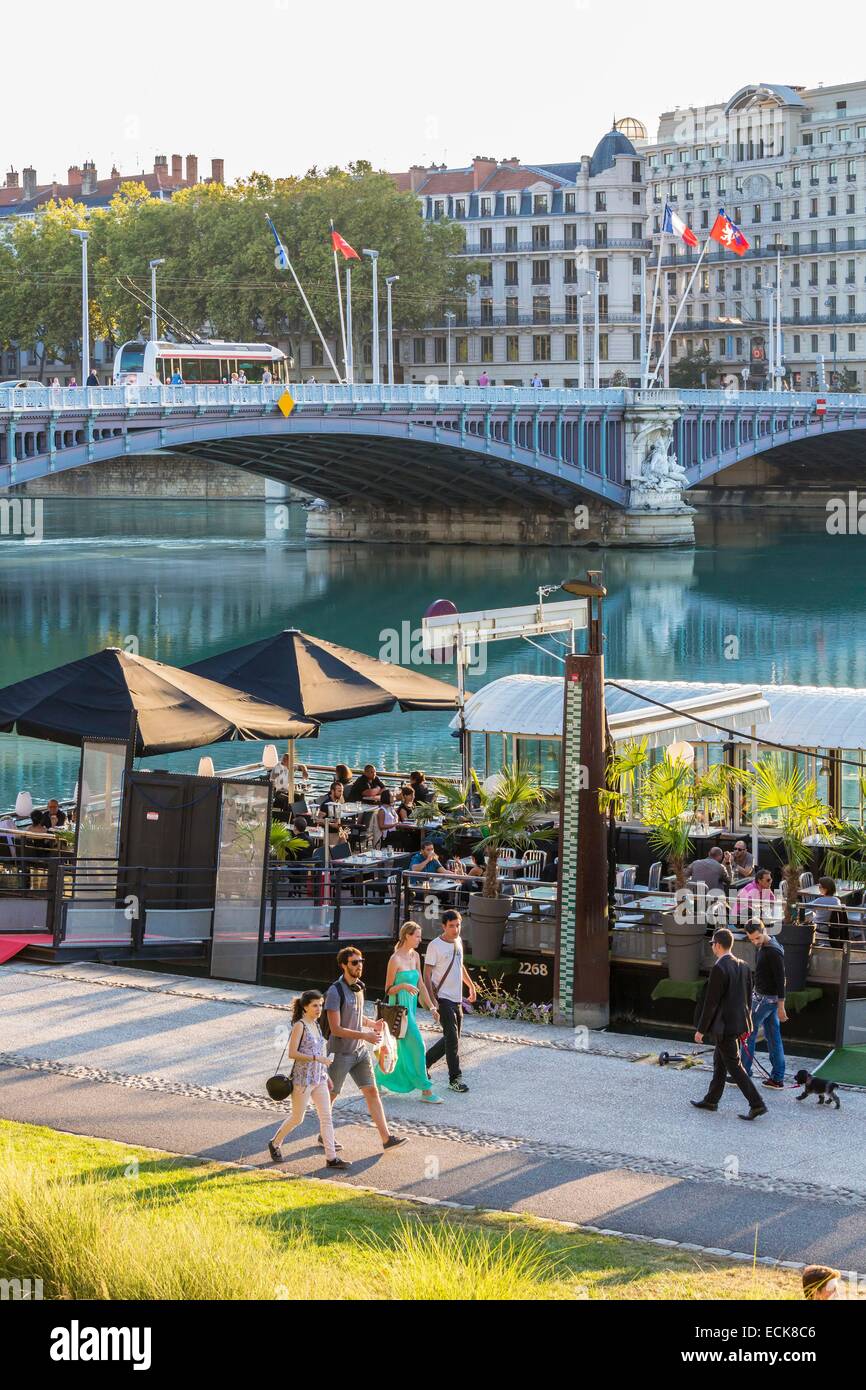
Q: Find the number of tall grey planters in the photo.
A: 3